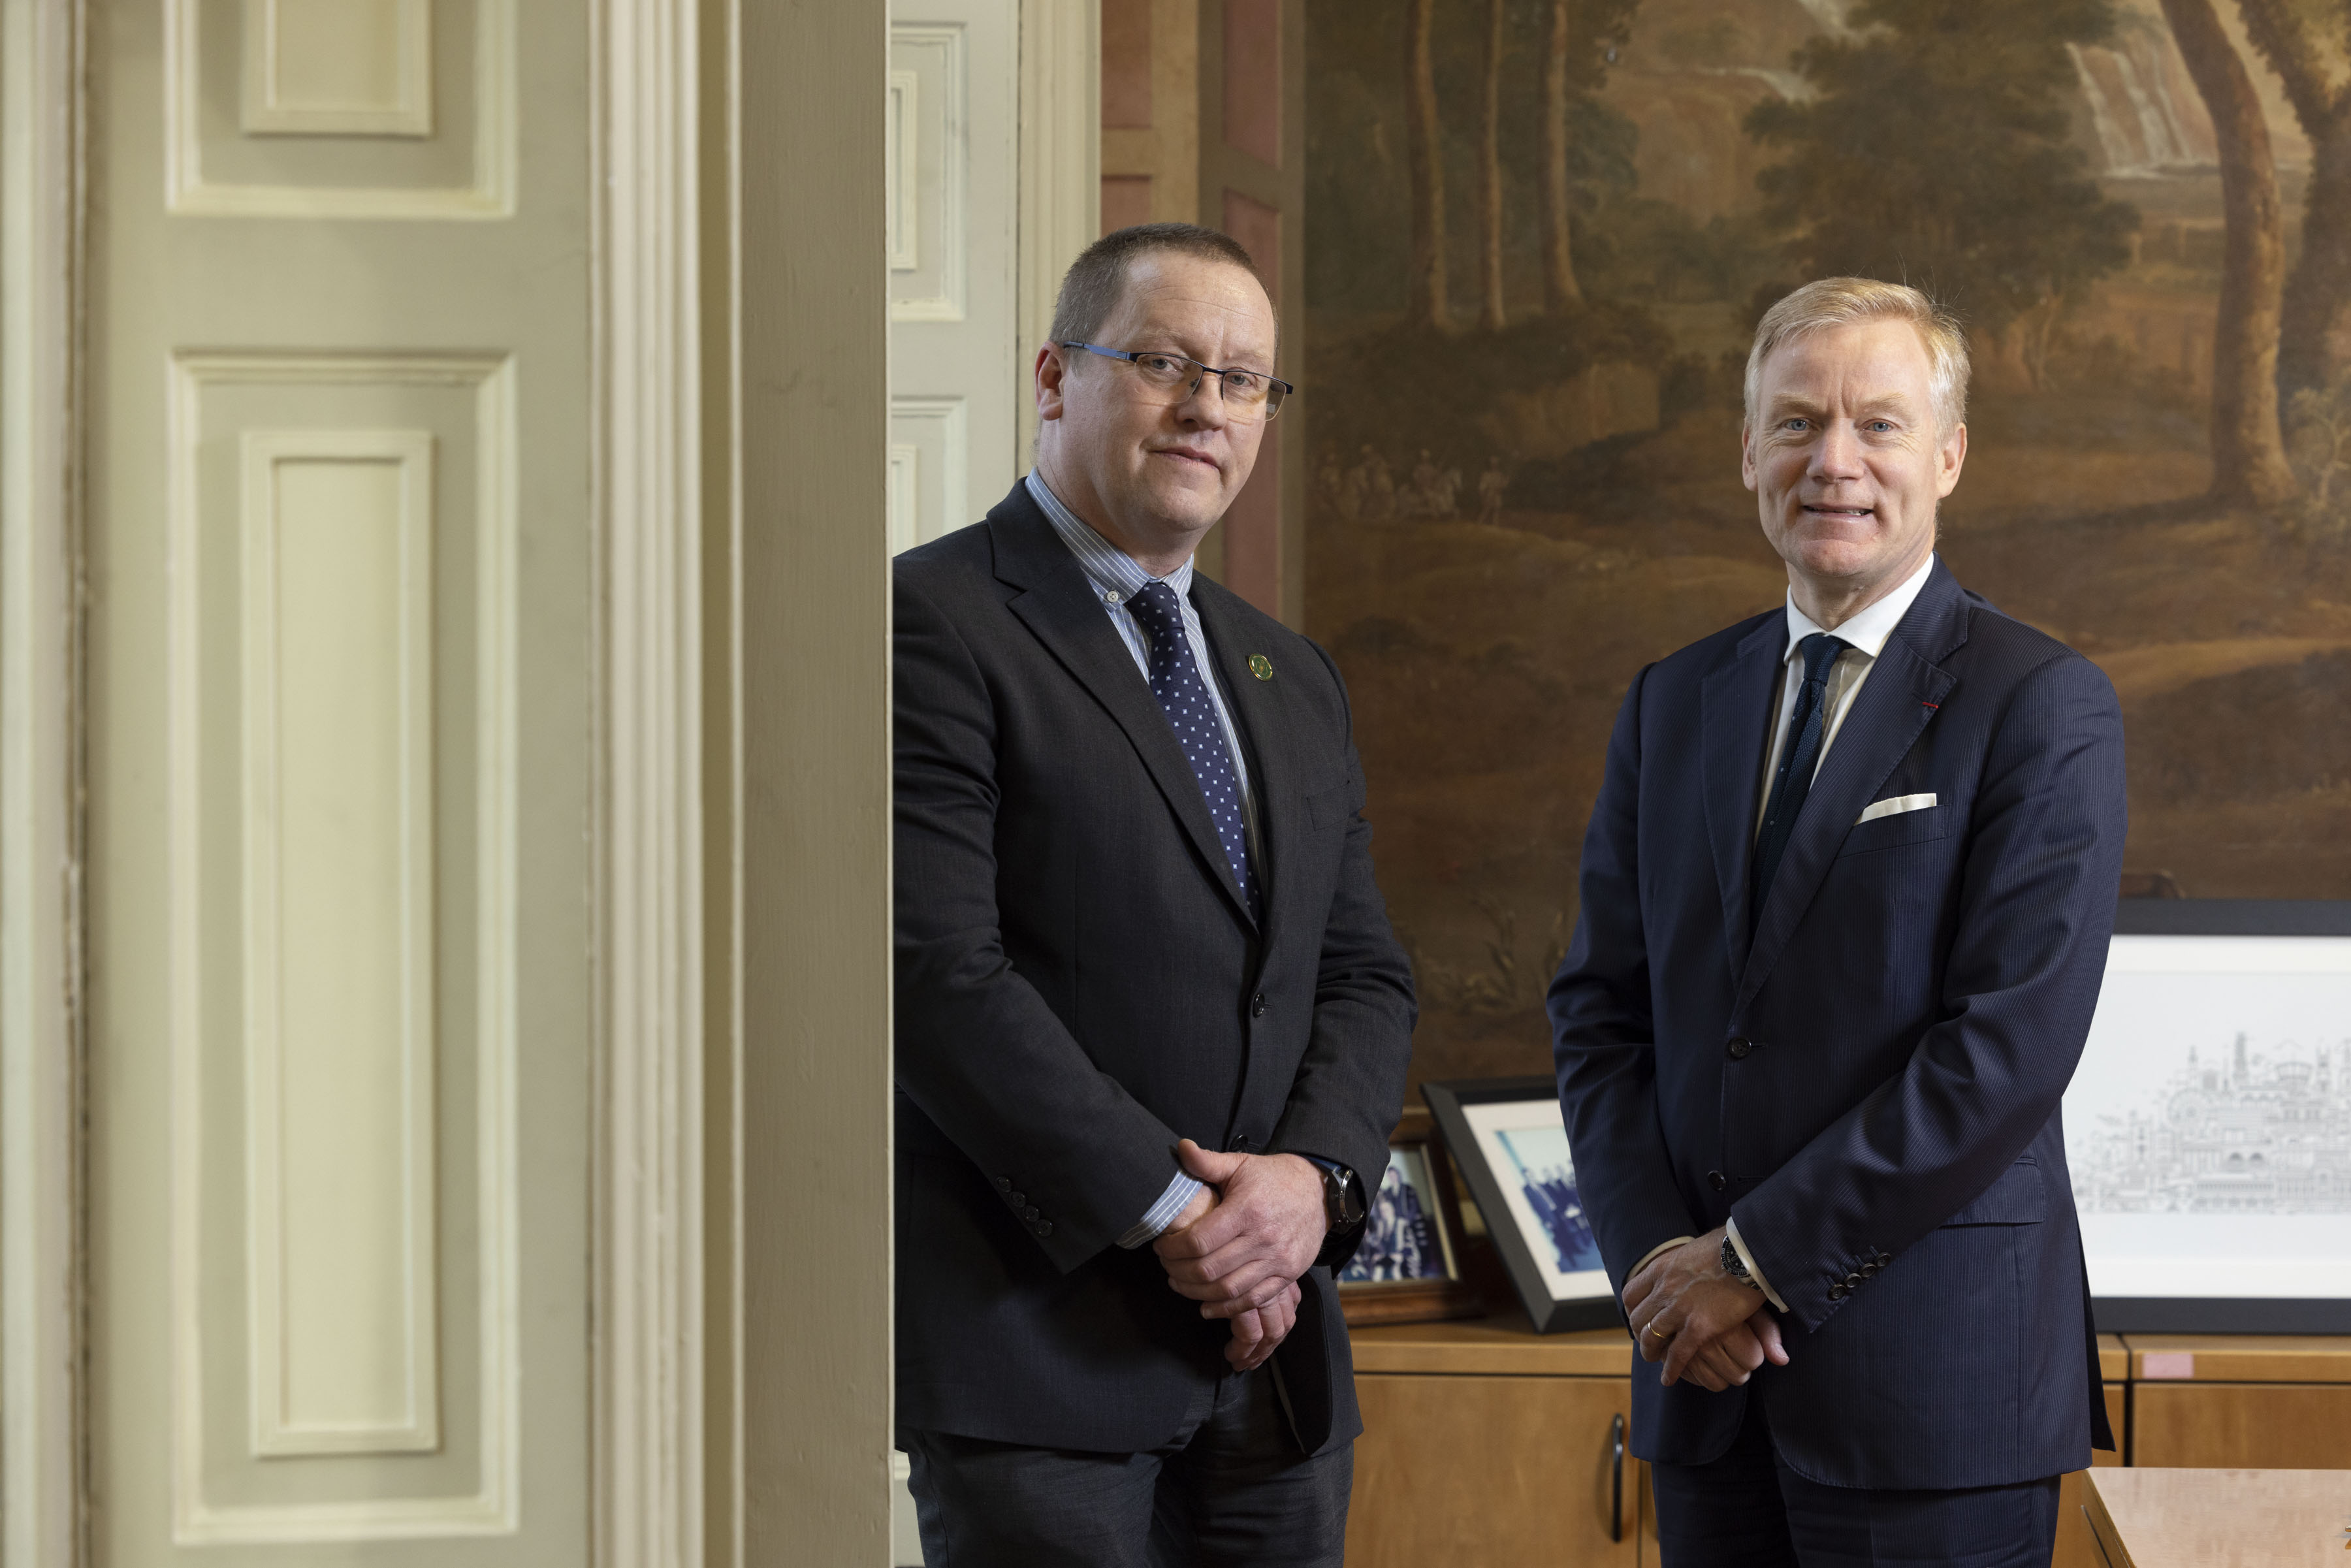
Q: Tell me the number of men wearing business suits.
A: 2